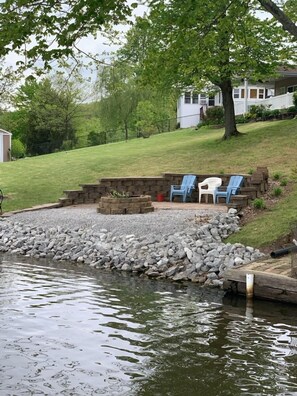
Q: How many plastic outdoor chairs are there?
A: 3